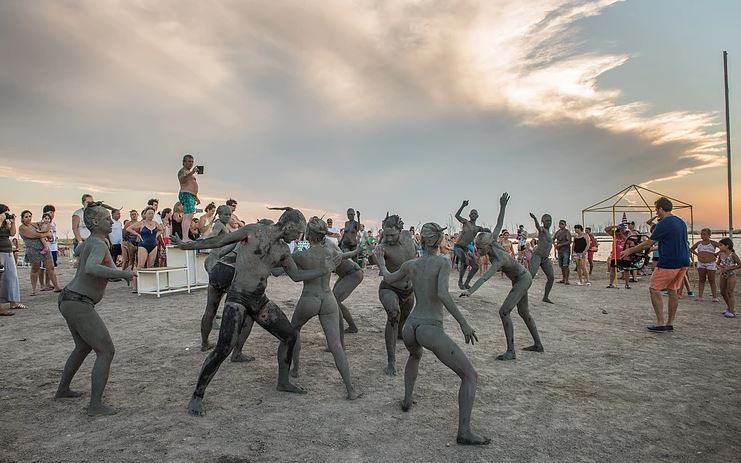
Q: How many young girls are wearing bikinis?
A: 2